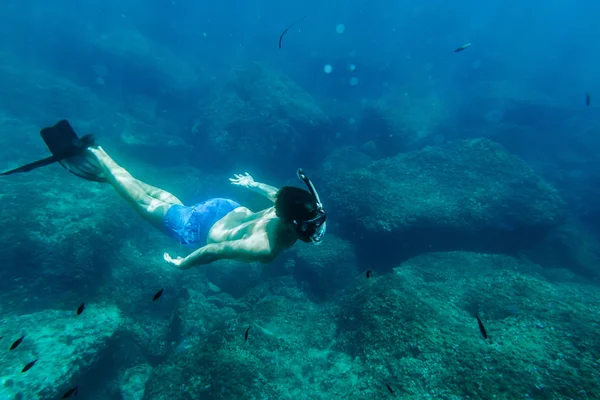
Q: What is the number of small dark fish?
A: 12